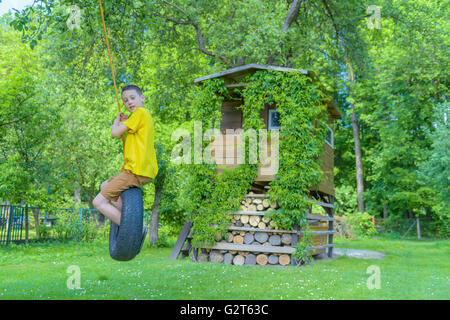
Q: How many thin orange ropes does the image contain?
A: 1